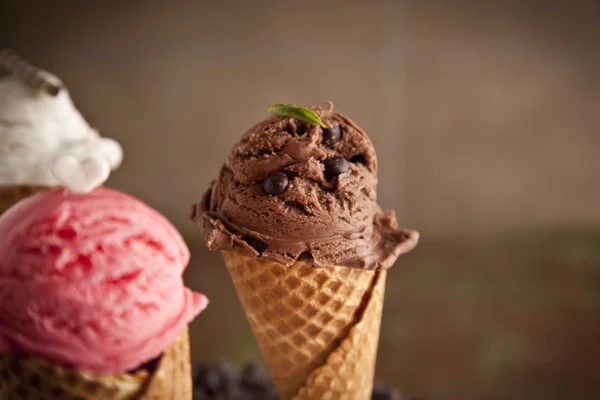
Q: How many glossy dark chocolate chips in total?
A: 3